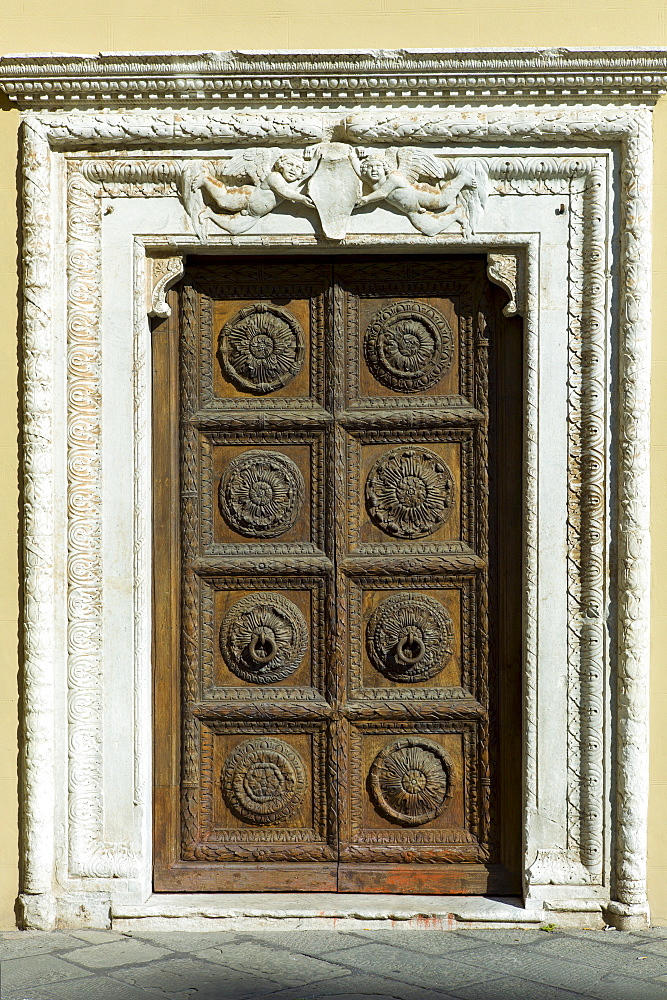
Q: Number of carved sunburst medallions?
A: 8